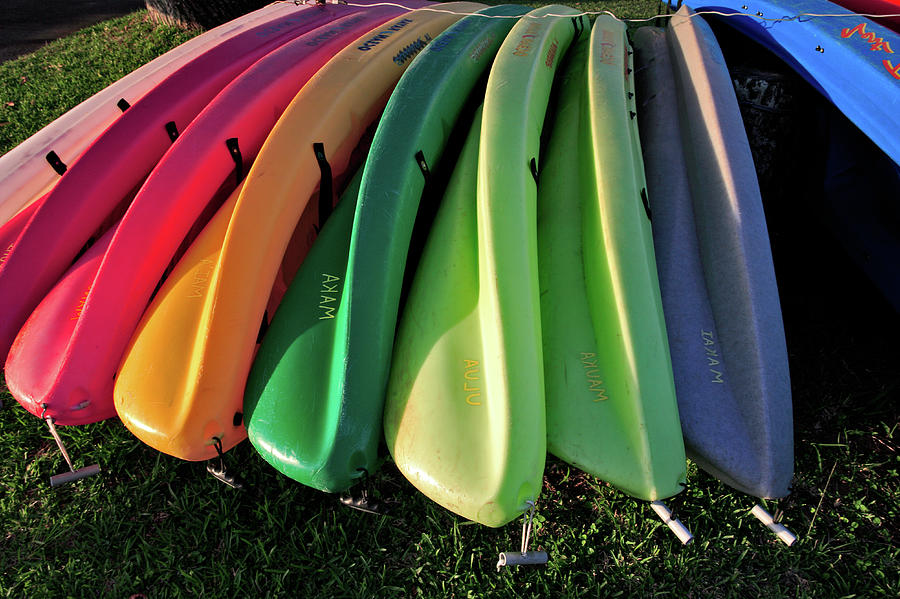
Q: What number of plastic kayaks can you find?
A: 10